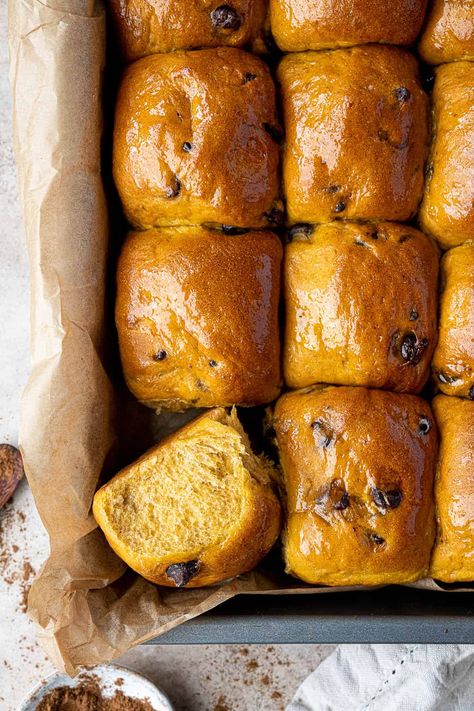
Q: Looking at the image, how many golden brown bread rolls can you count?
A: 12